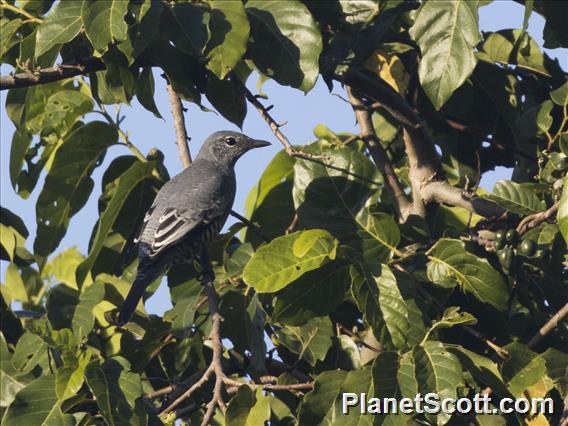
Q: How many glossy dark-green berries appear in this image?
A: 5